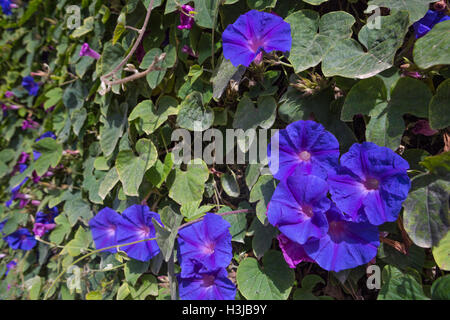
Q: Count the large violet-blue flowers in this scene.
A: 9